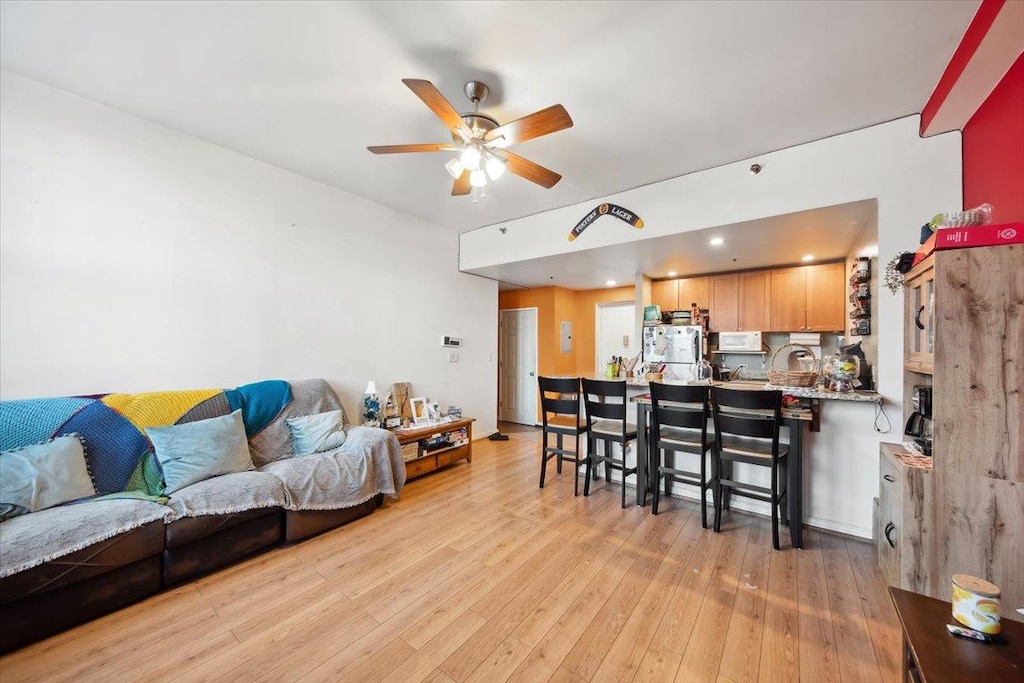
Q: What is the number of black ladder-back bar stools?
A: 4